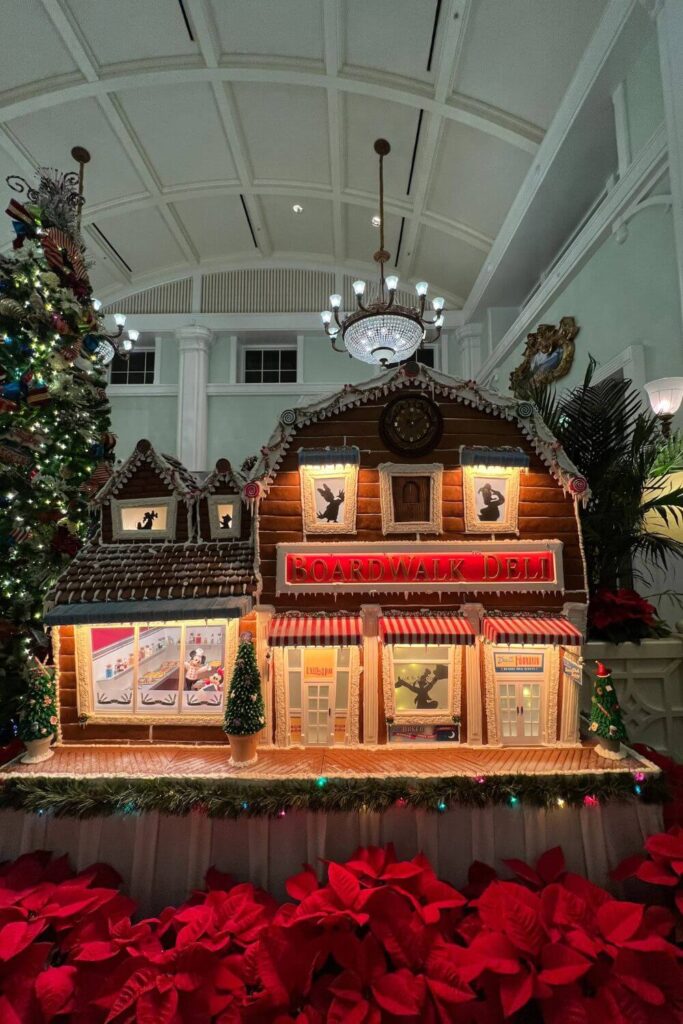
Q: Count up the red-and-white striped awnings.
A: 3